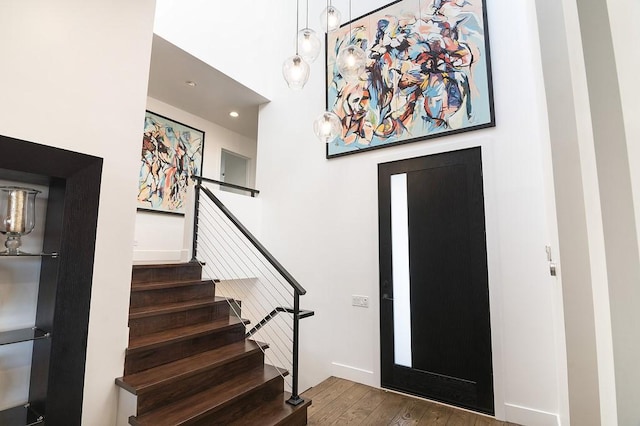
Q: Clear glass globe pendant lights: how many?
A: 5